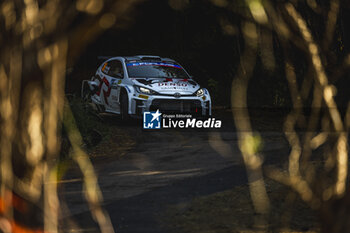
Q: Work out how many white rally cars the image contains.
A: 1